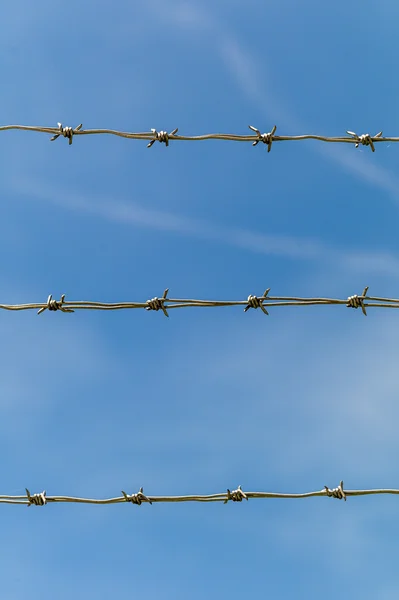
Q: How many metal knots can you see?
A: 12